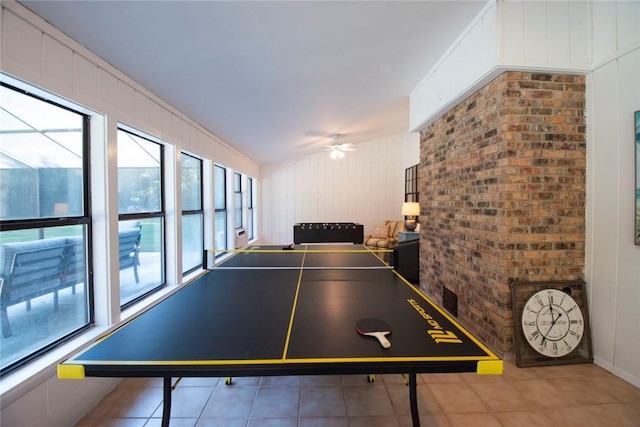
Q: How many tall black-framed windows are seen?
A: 6